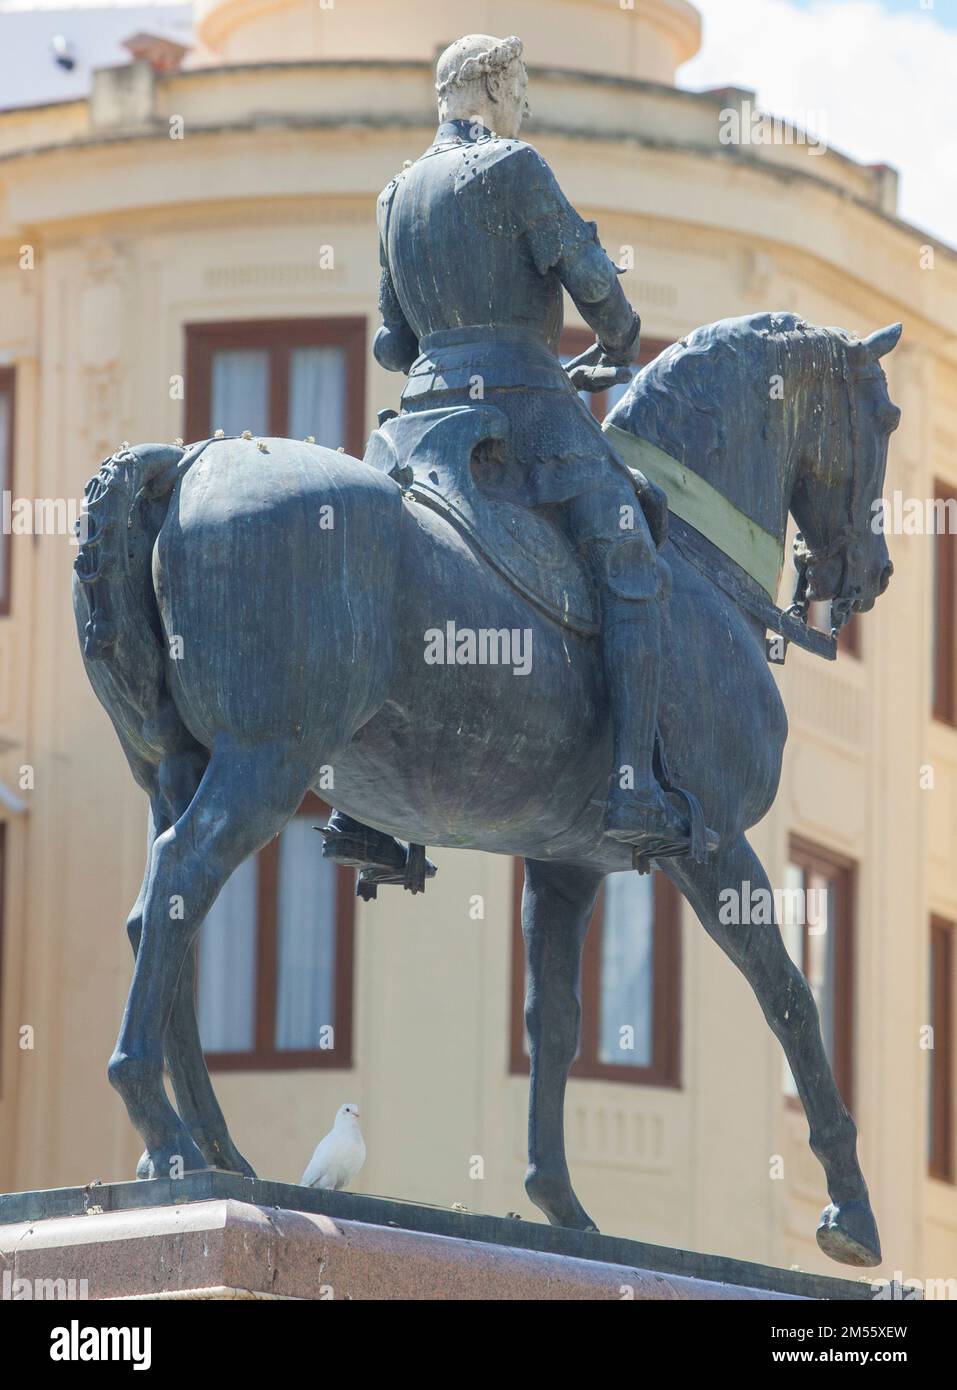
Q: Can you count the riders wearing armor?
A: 1